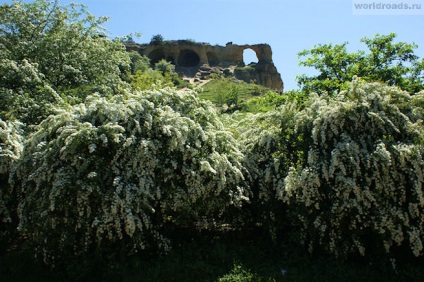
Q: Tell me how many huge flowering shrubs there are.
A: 2